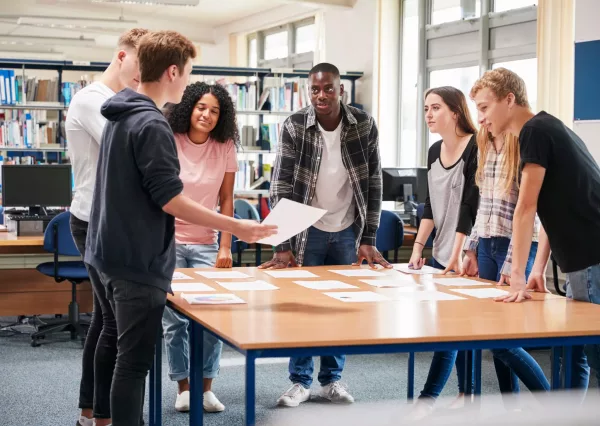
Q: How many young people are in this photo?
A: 7